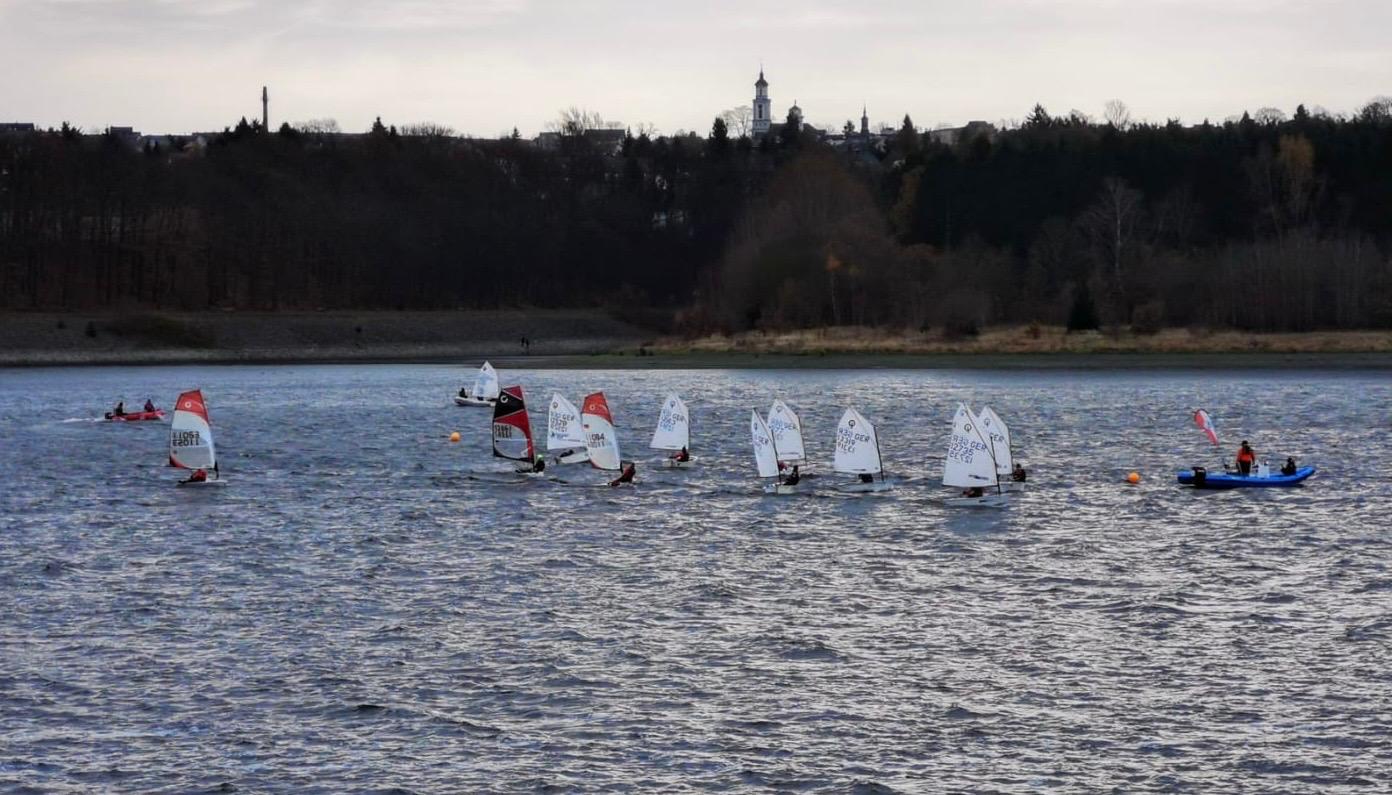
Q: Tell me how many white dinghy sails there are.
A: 8